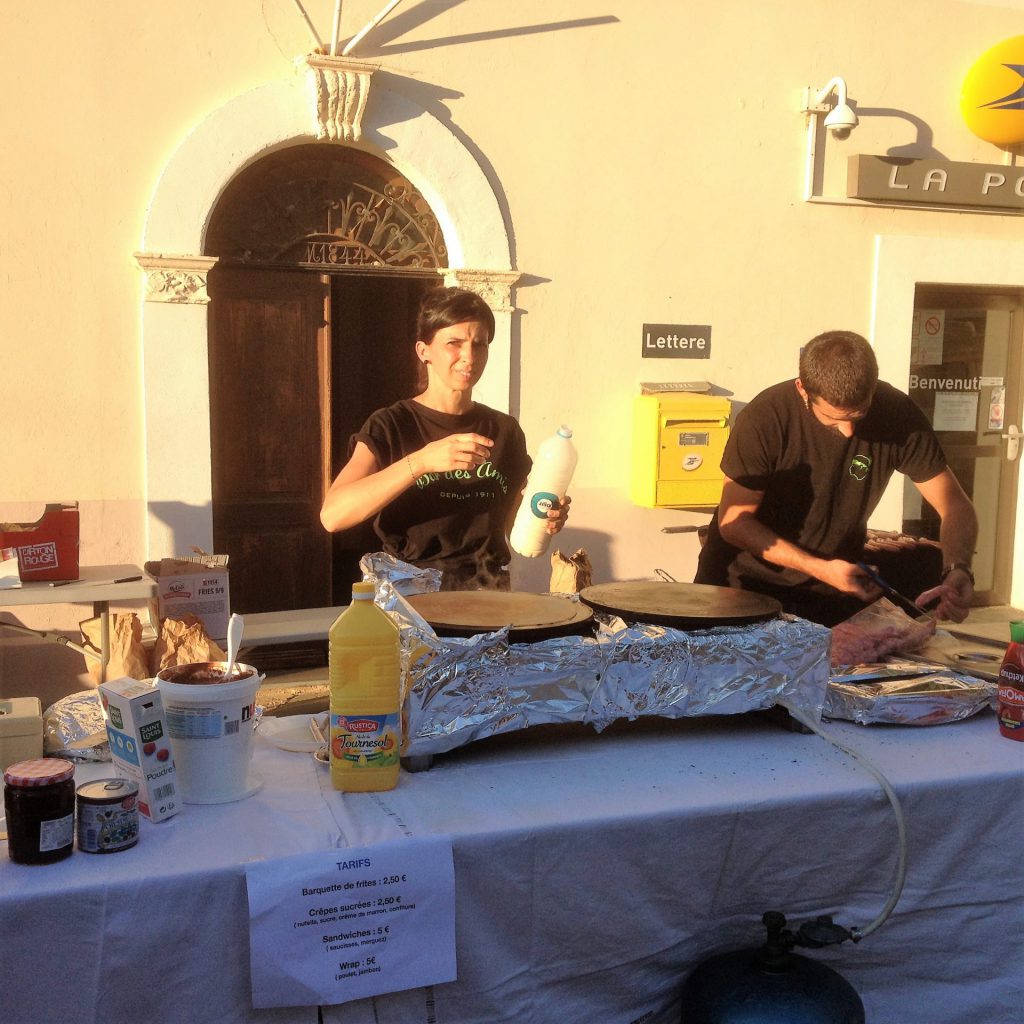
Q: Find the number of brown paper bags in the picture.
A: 3